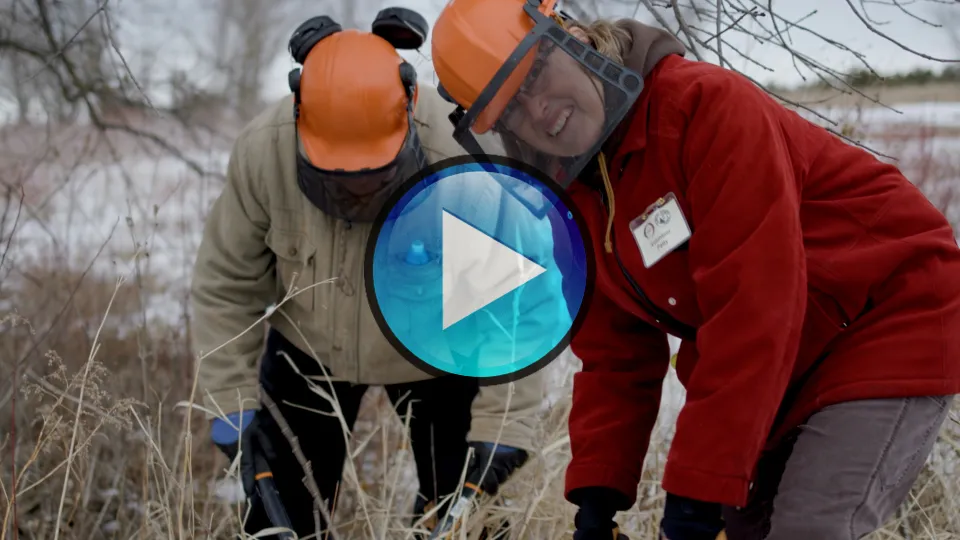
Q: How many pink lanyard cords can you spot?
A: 0